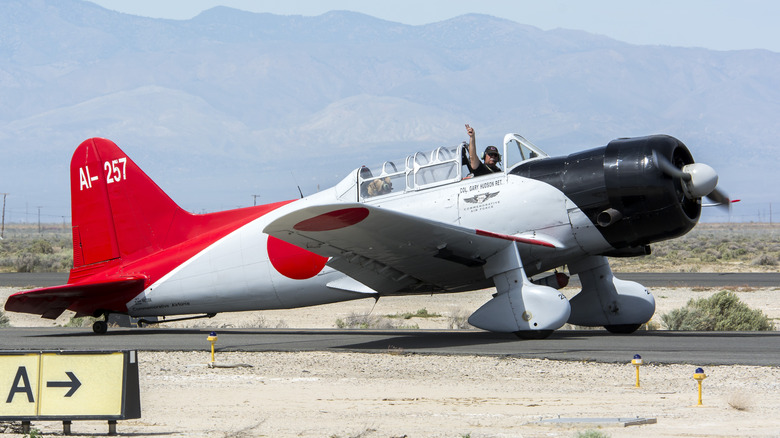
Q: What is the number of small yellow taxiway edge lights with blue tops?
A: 3